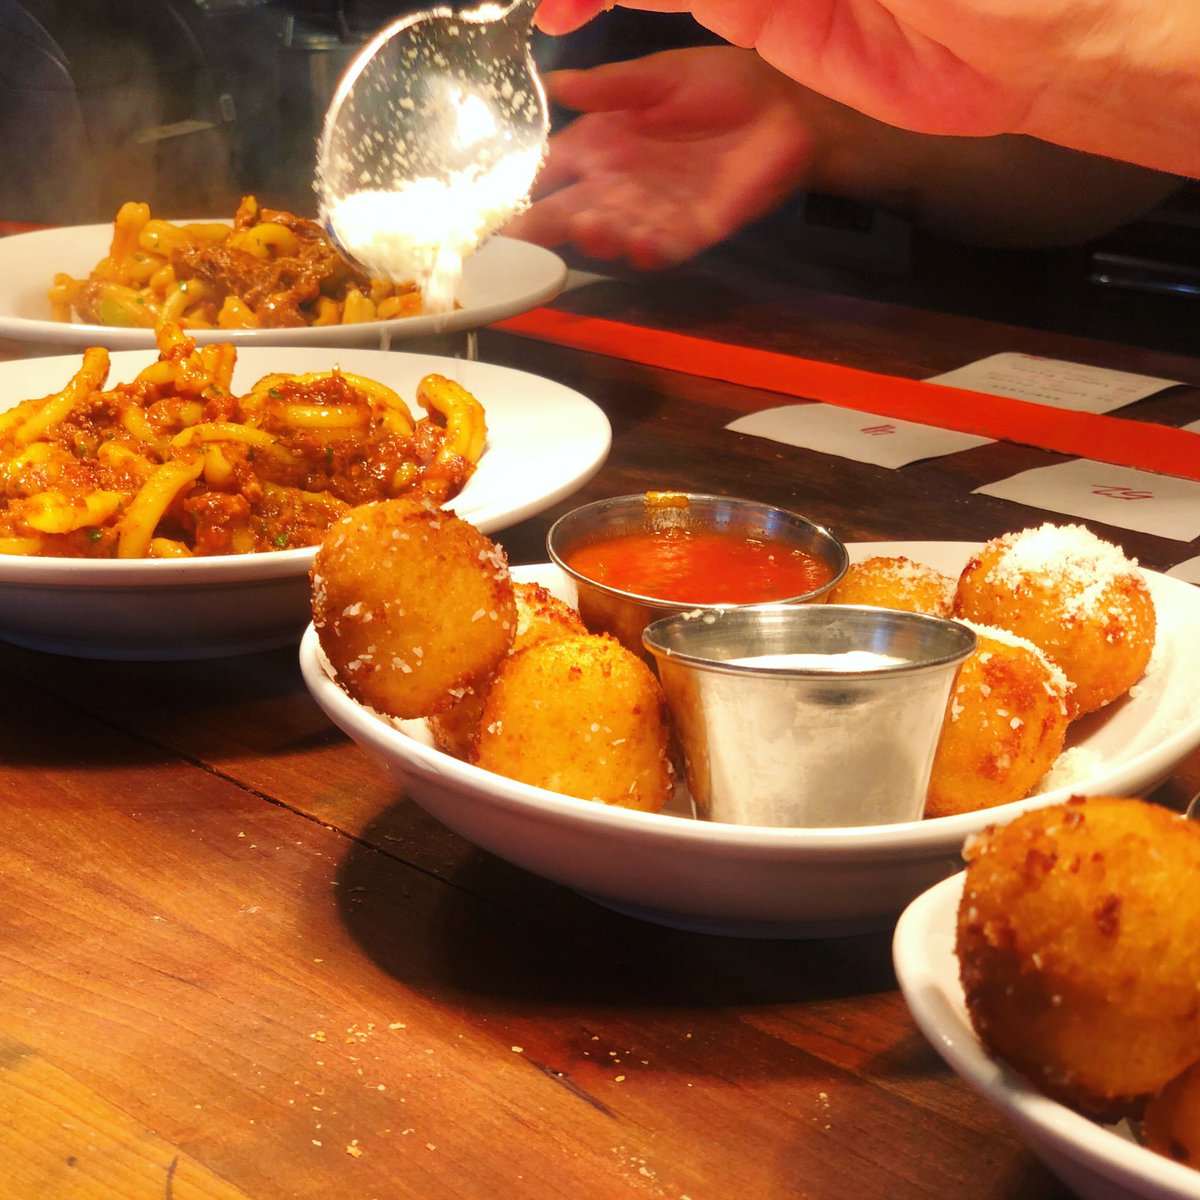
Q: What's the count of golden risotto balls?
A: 8